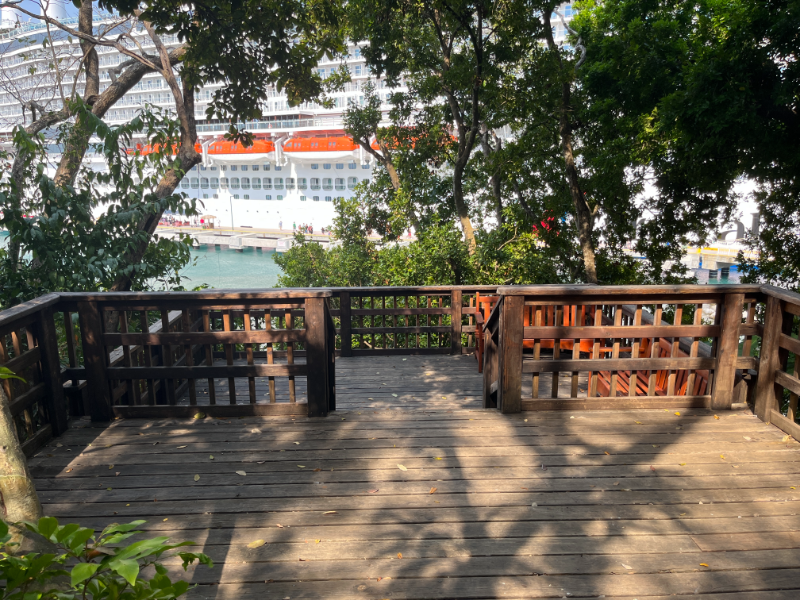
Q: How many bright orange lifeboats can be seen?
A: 4